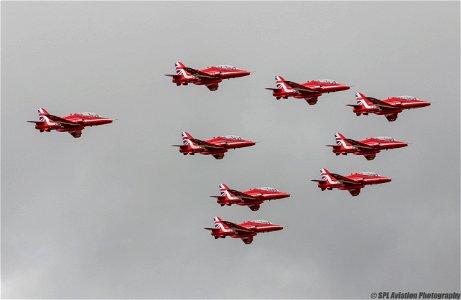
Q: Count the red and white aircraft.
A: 9